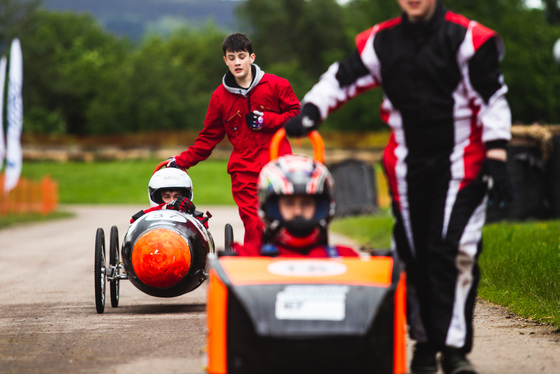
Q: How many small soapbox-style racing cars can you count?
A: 2